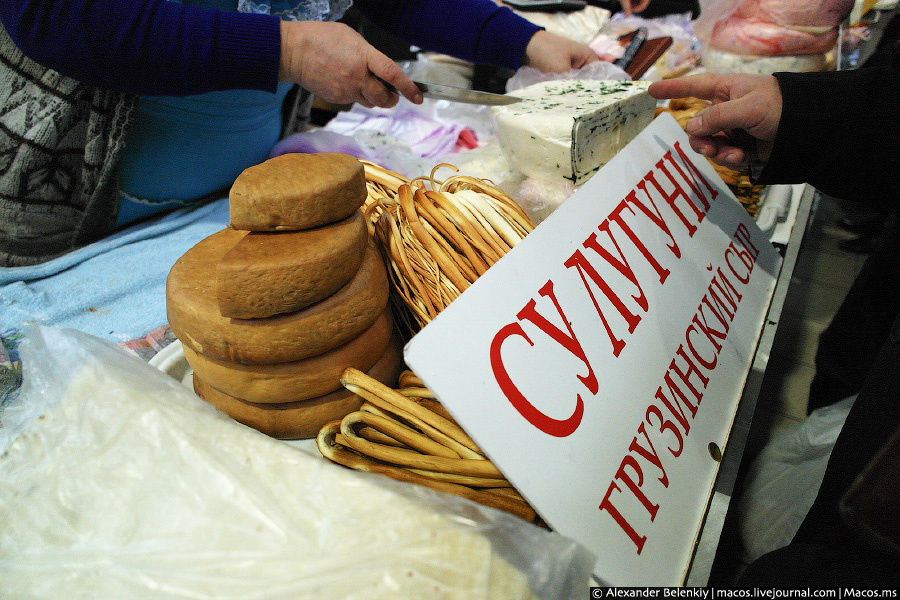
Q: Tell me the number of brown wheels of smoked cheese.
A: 5